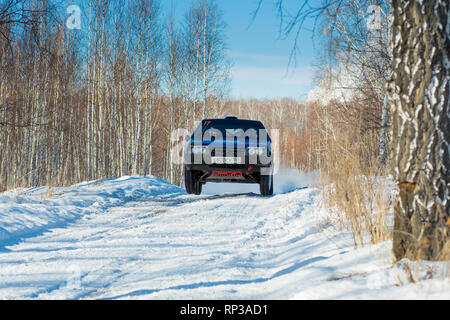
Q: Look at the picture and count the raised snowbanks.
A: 2